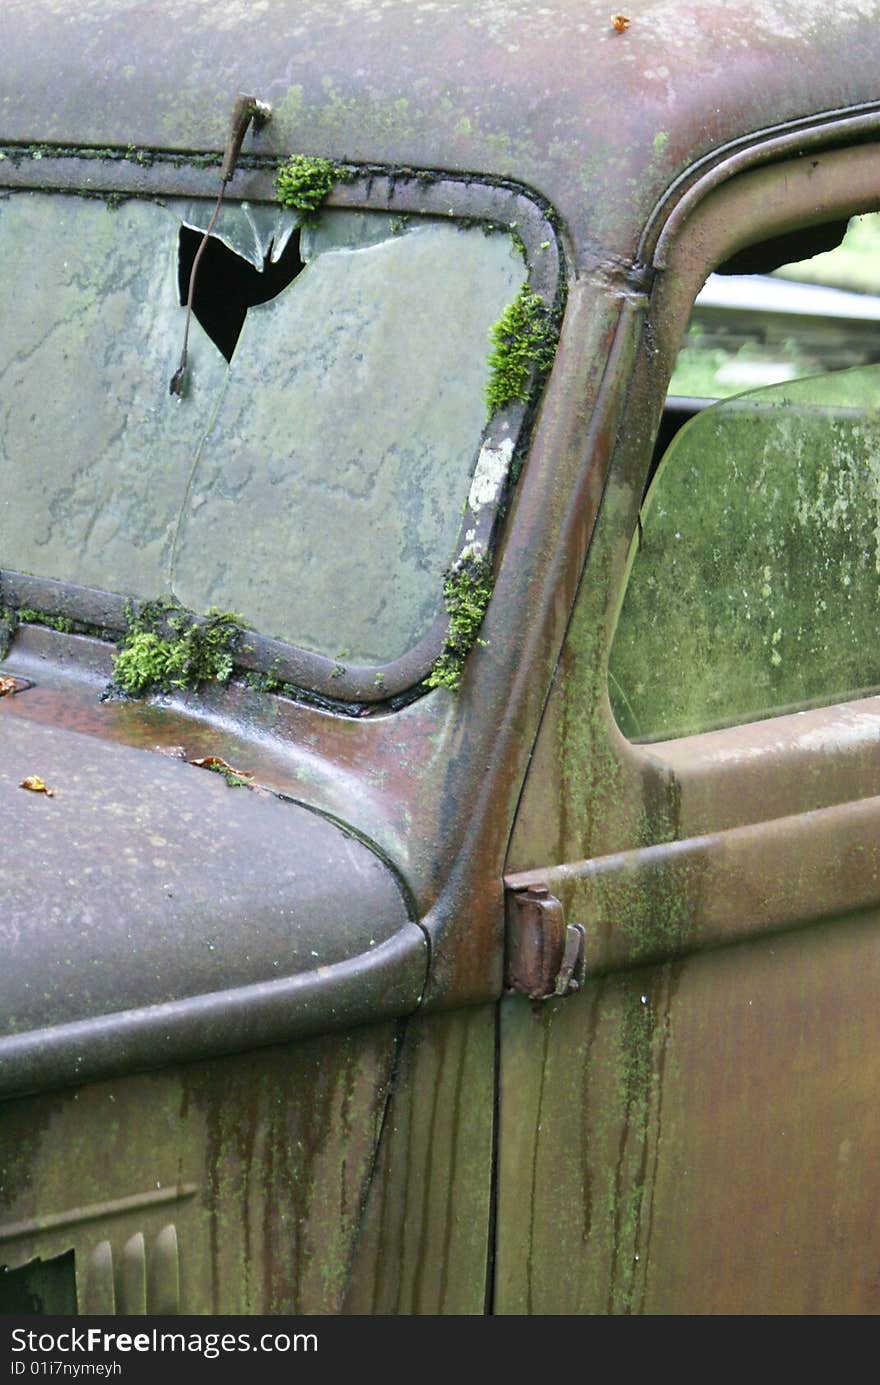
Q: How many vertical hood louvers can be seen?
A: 3